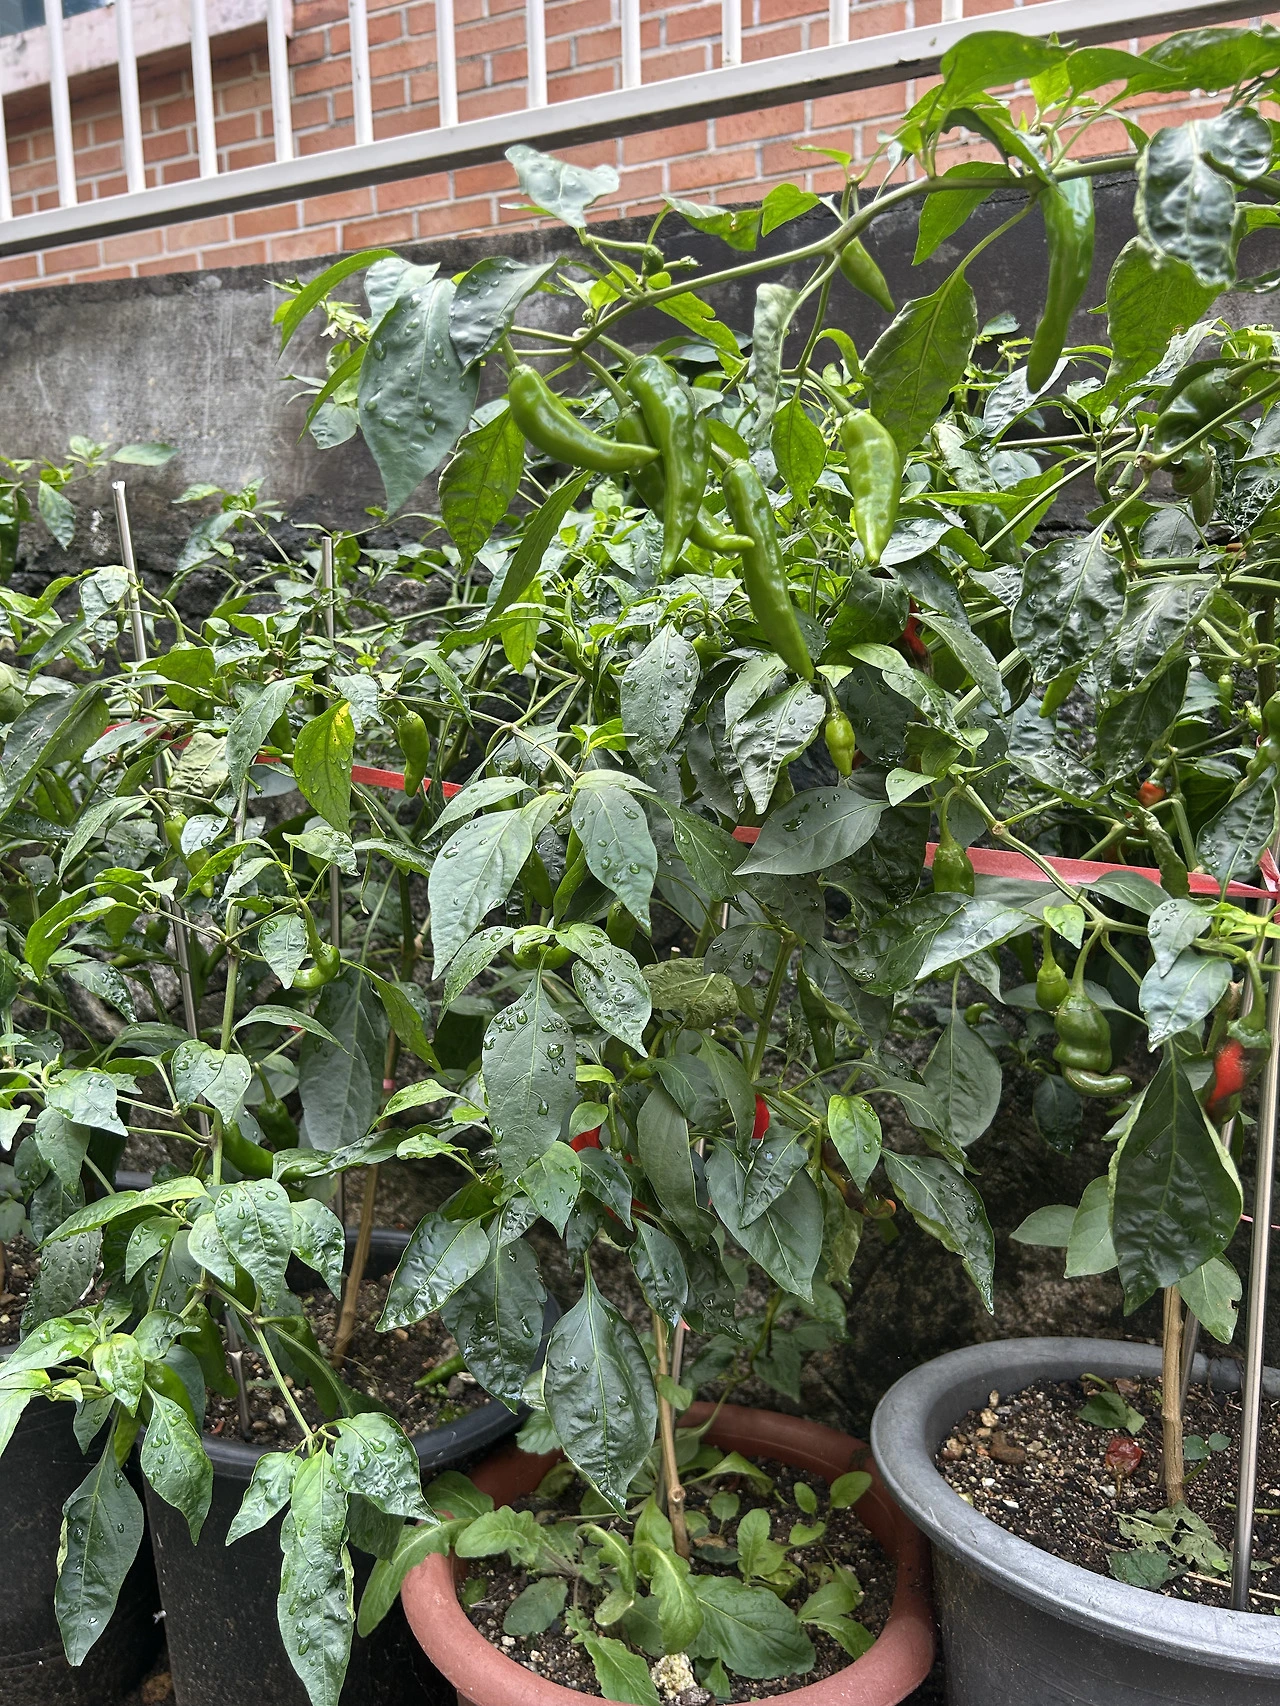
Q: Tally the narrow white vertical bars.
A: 12